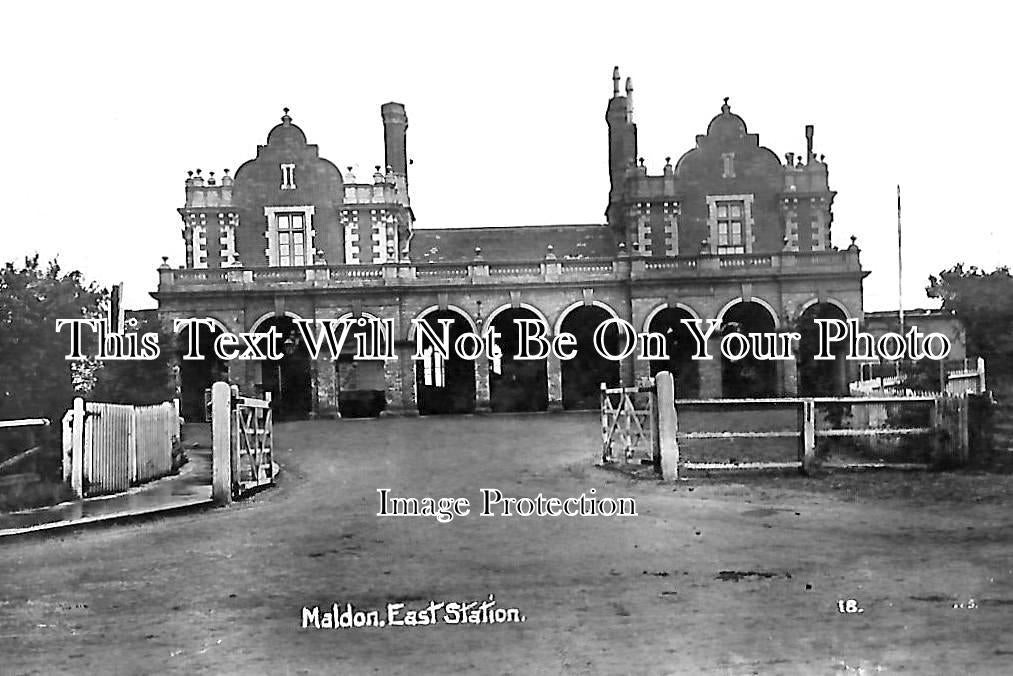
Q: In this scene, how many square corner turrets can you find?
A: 4